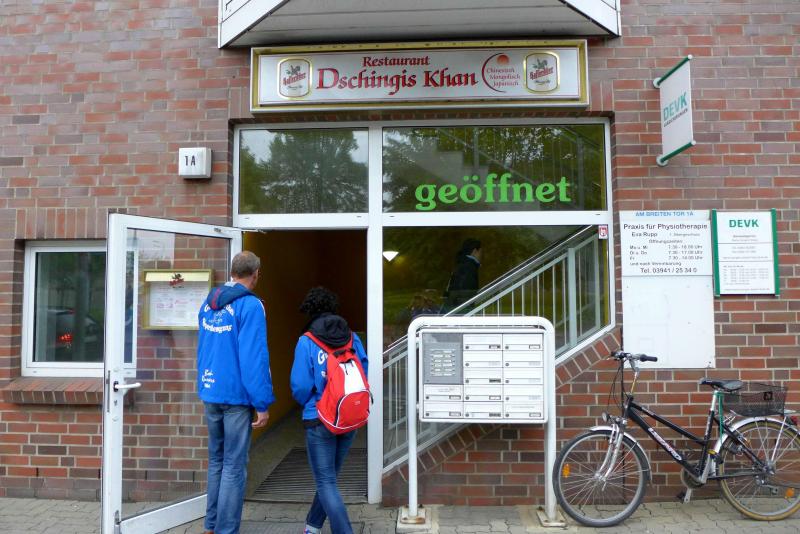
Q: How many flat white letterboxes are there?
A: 12